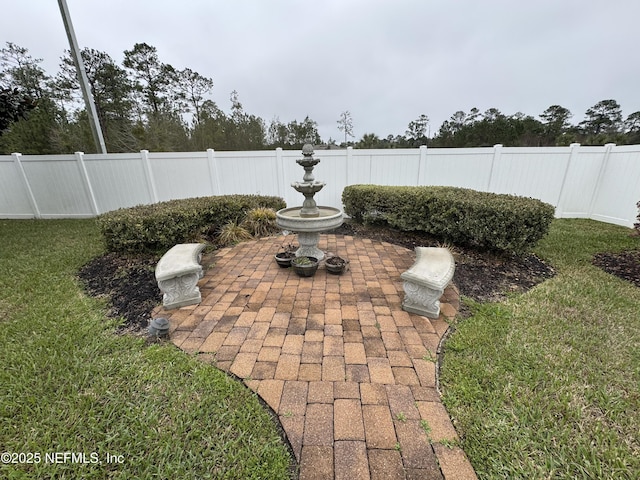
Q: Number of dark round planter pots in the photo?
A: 3